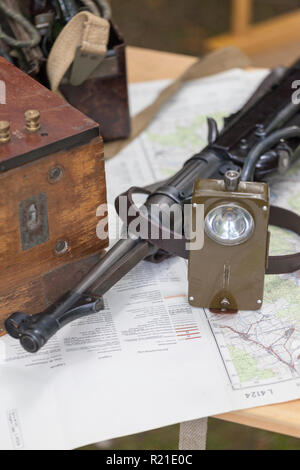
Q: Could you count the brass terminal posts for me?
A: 2